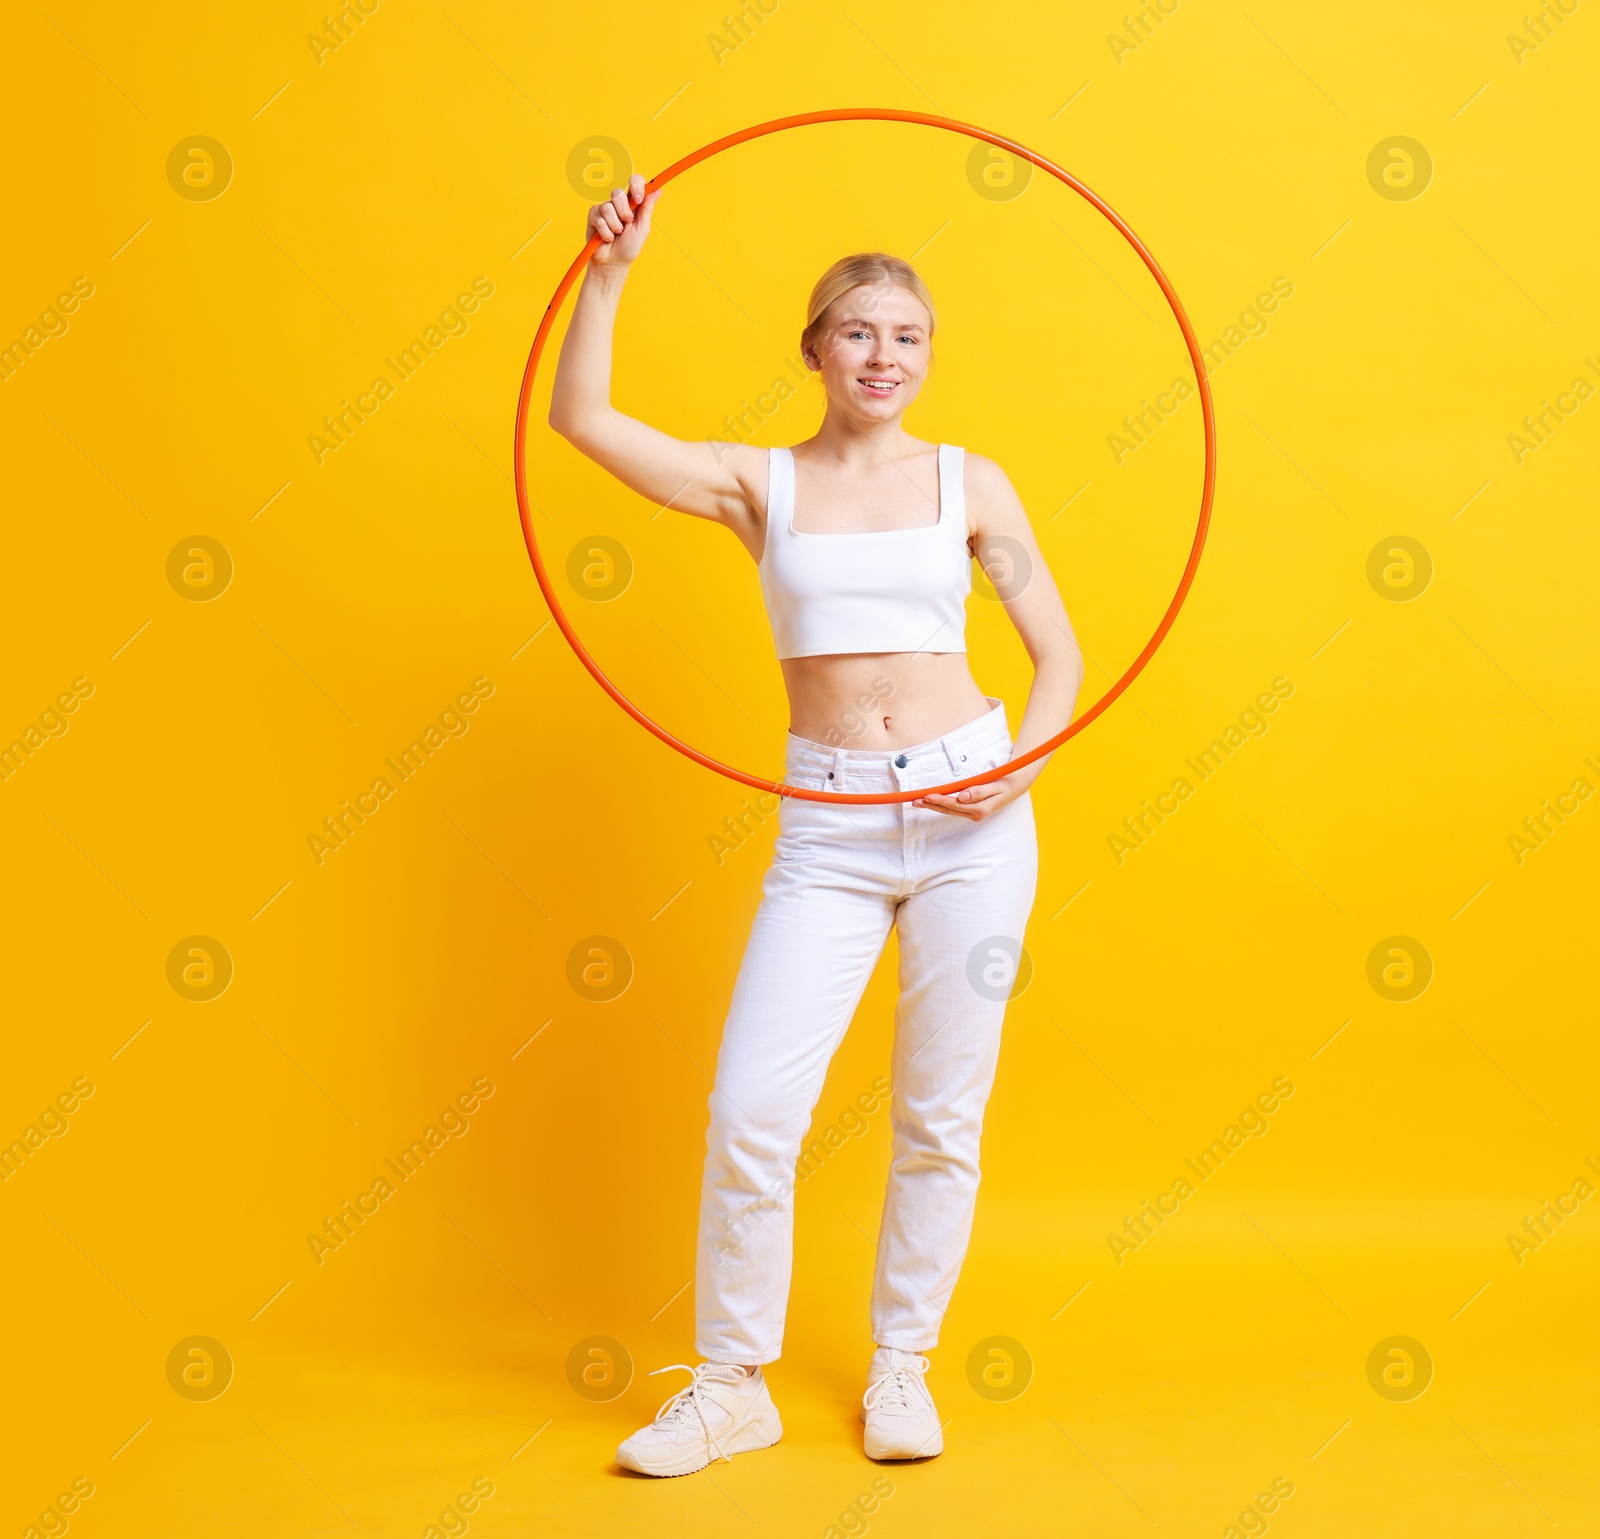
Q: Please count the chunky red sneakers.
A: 0